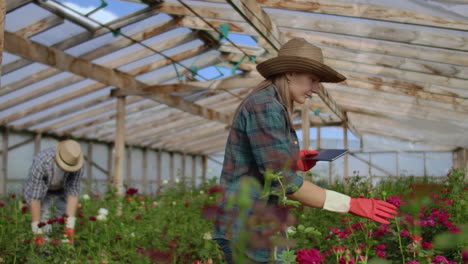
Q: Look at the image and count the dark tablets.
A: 1